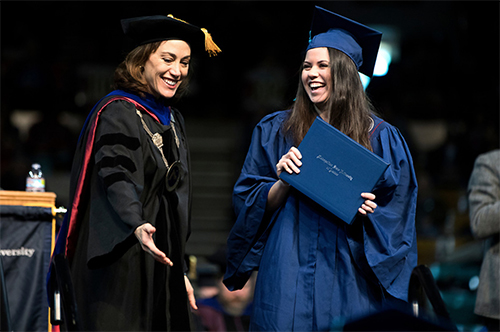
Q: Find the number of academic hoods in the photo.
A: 1